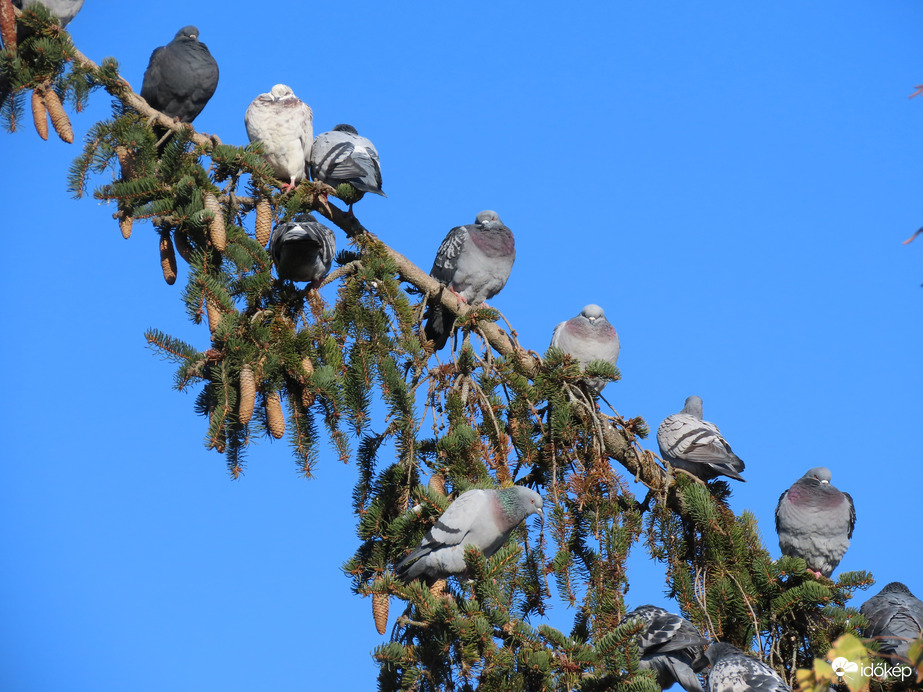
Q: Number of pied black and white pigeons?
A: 2